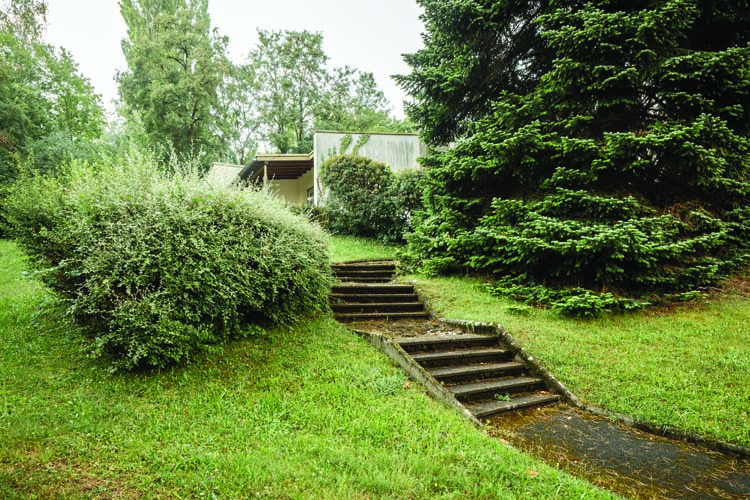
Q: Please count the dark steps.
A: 12